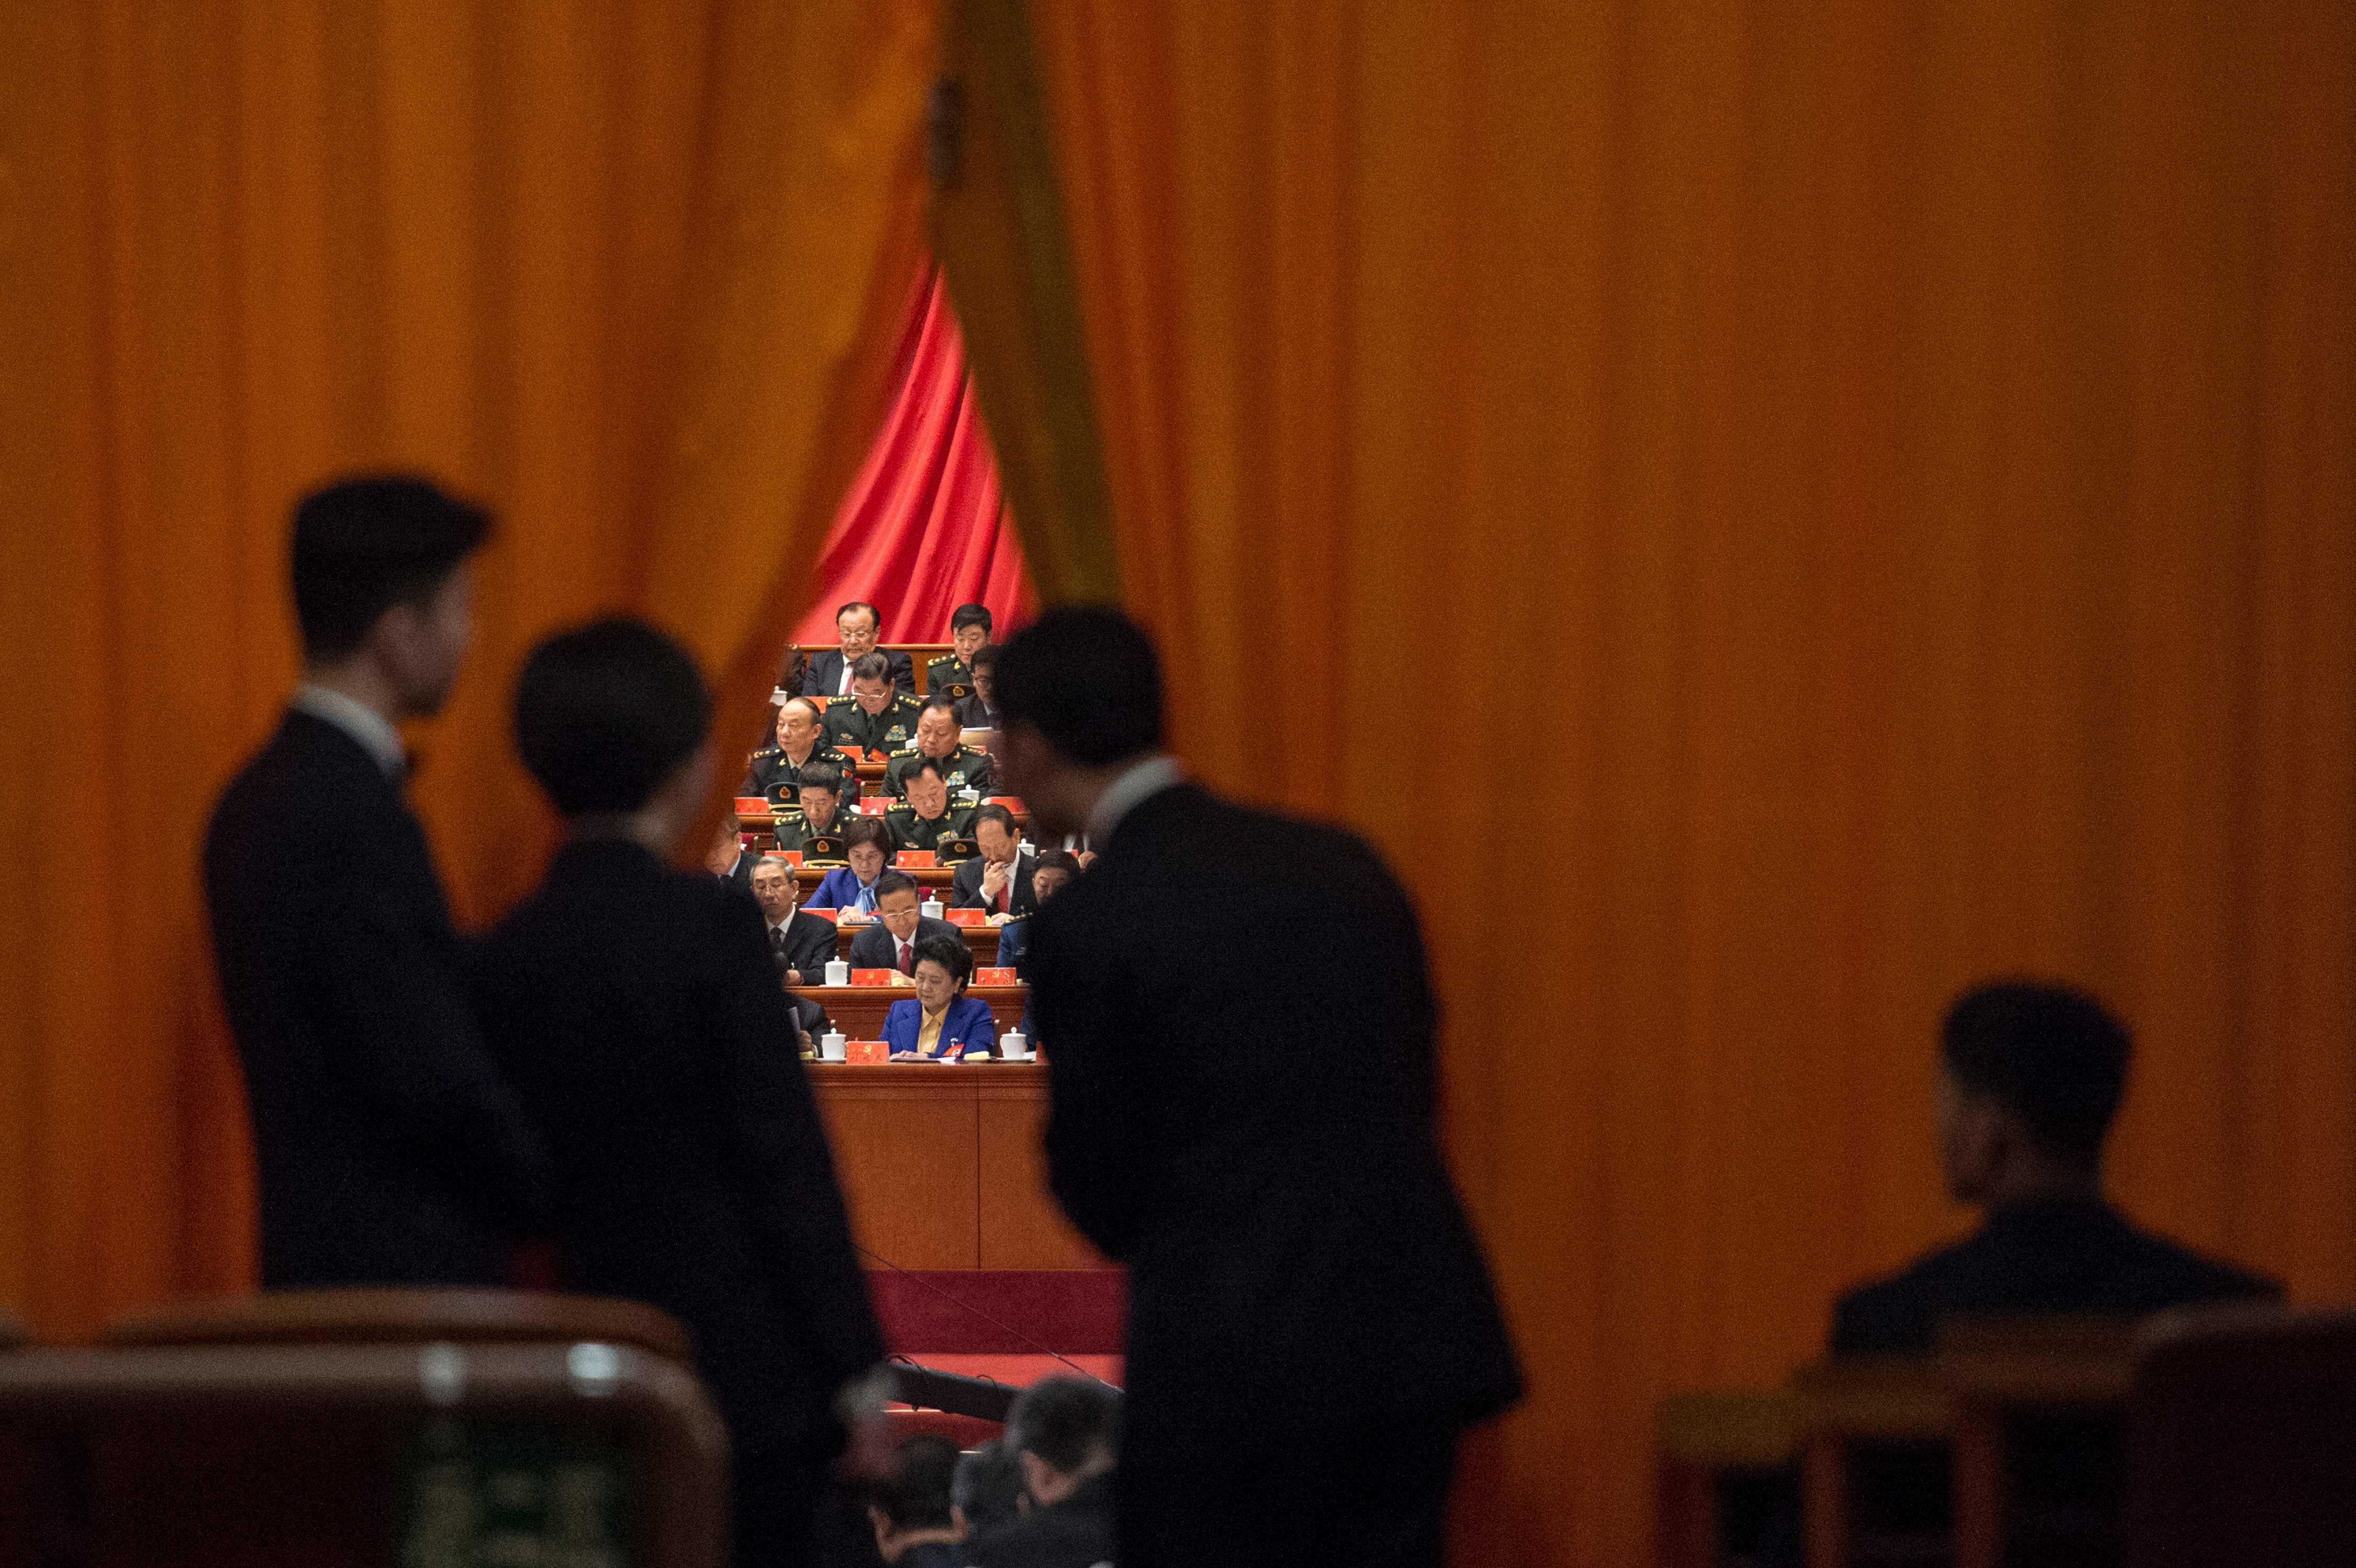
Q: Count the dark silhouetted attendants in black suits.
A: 4